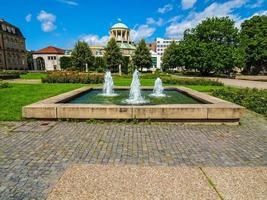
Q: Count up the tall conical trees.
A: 3